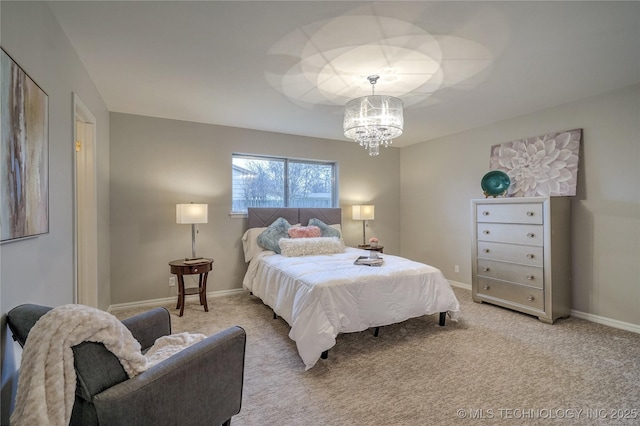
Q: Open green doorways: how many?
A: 0